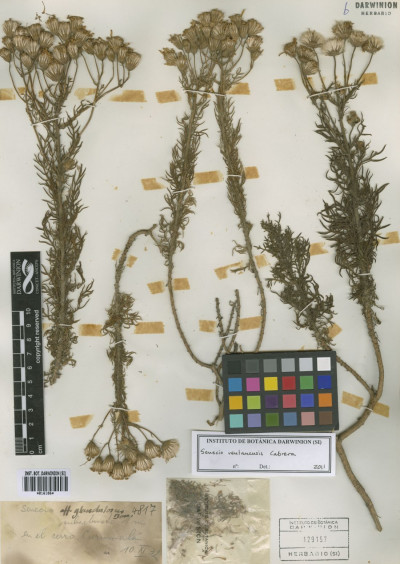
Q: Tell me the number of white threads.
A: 14